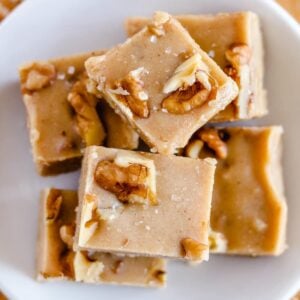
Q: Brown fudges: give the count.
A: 6